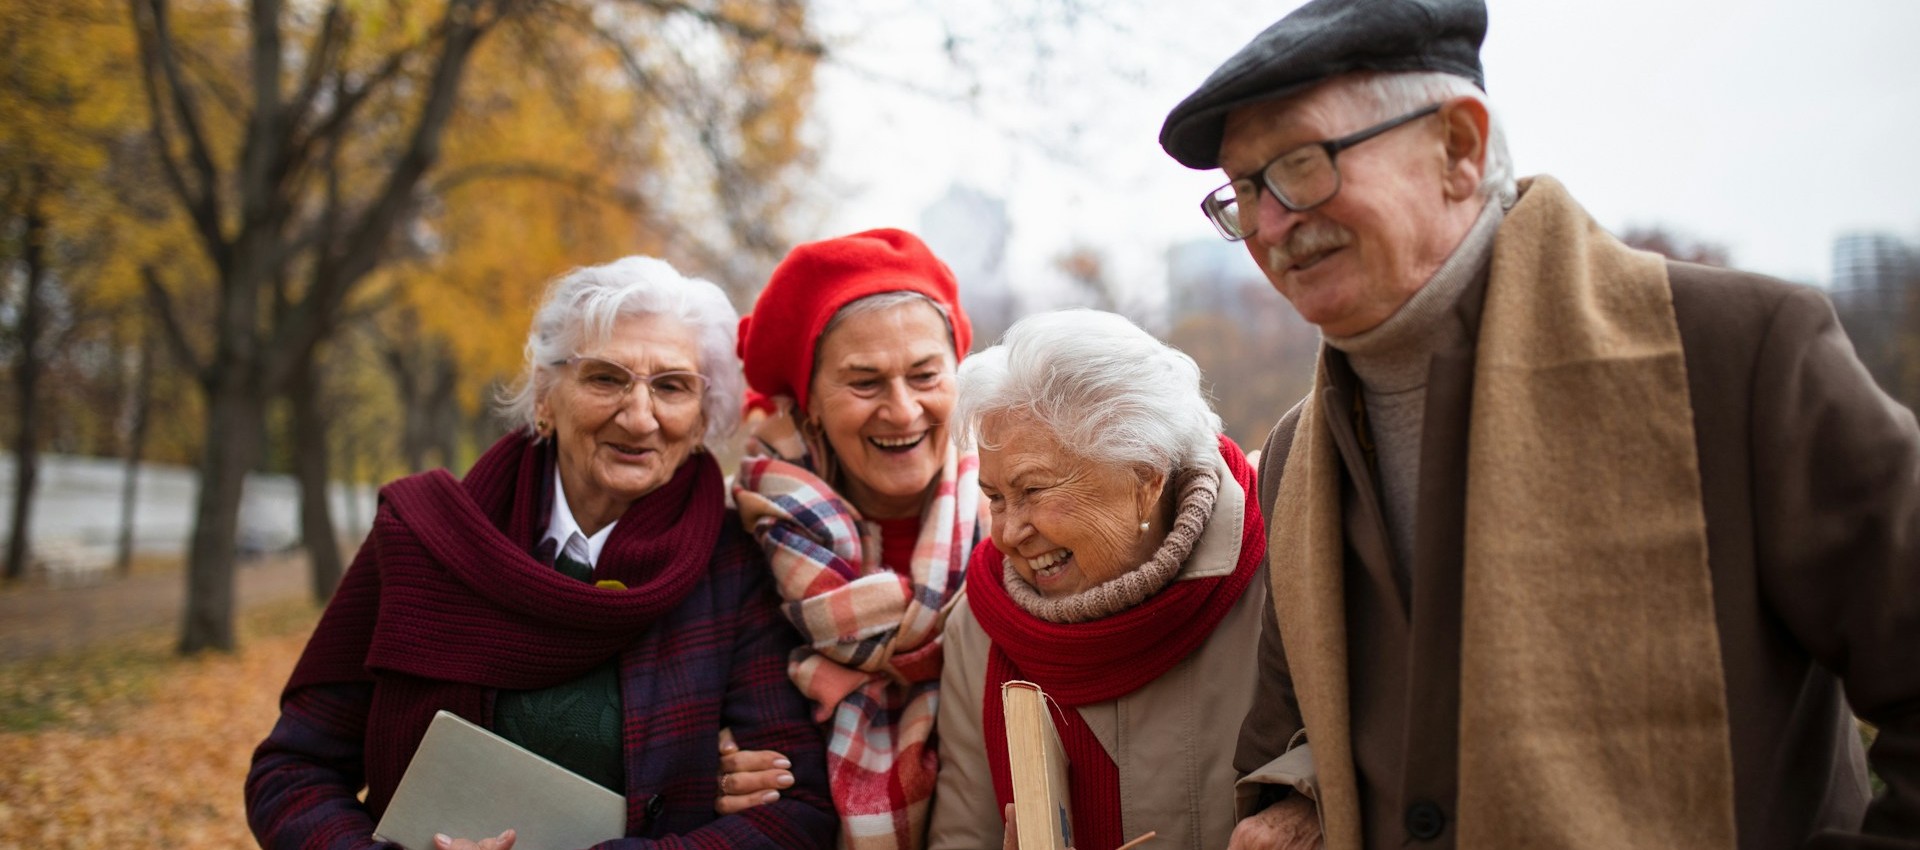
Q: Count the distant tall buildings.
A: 3